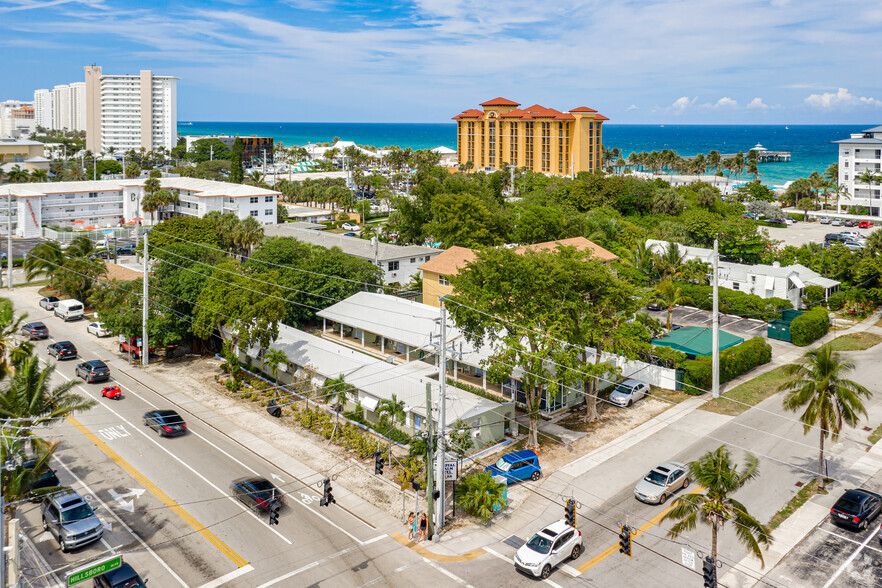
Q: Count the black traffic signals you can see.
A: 6